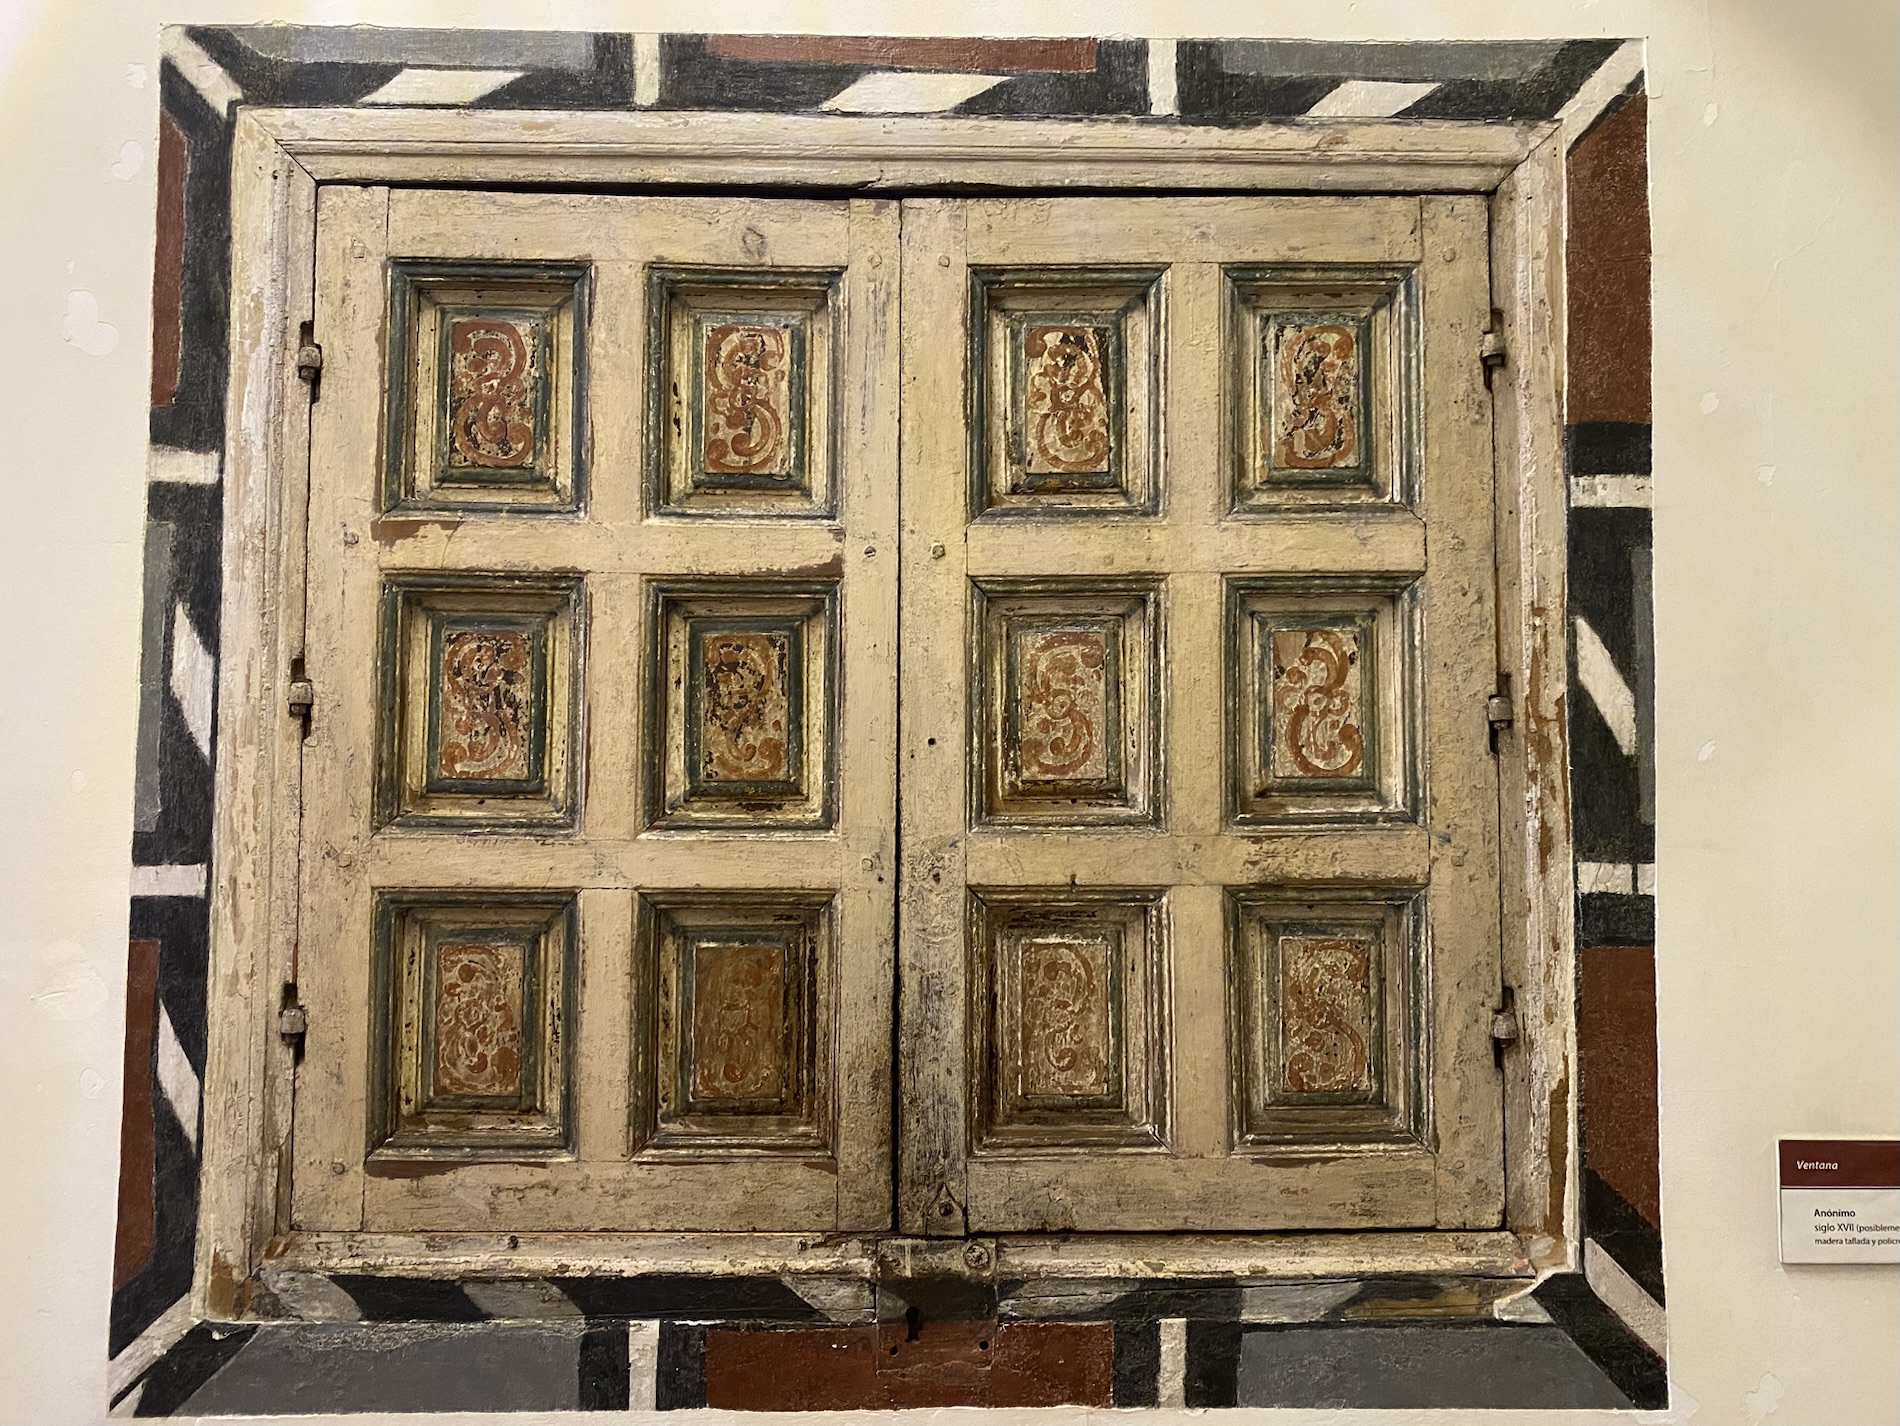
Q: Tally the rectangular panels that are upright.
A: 12